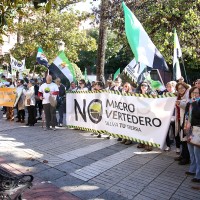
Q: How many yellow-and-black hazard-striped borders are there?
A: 2